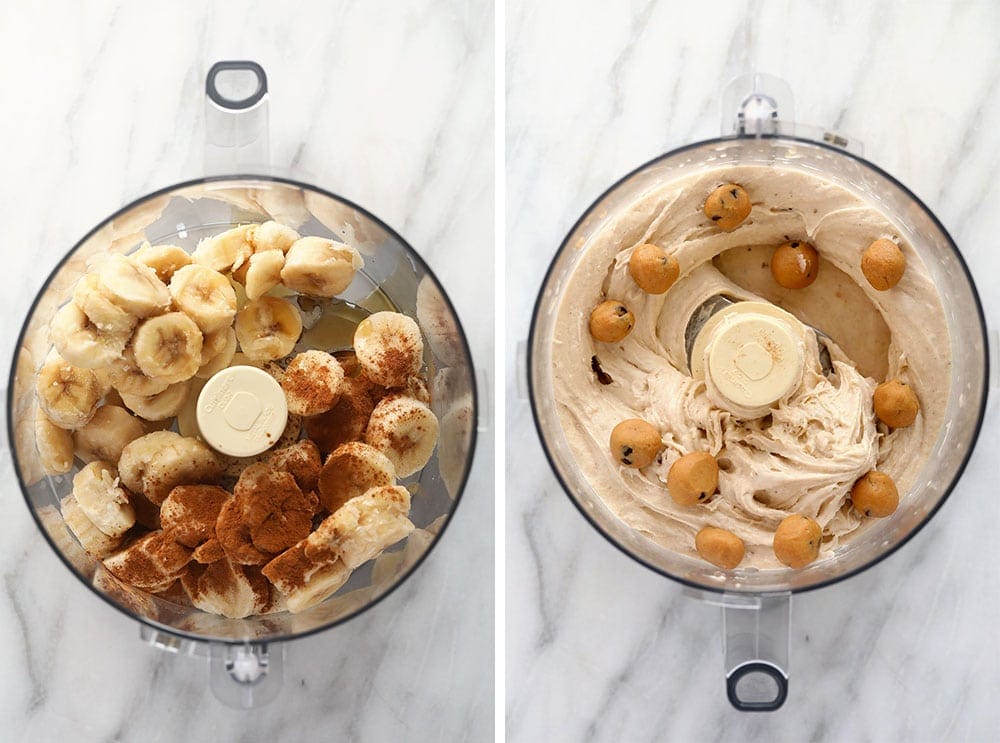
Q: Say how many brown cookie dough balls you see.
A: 11